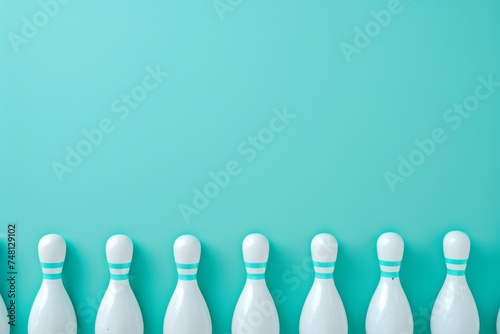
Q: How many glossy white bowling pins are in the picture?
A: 7